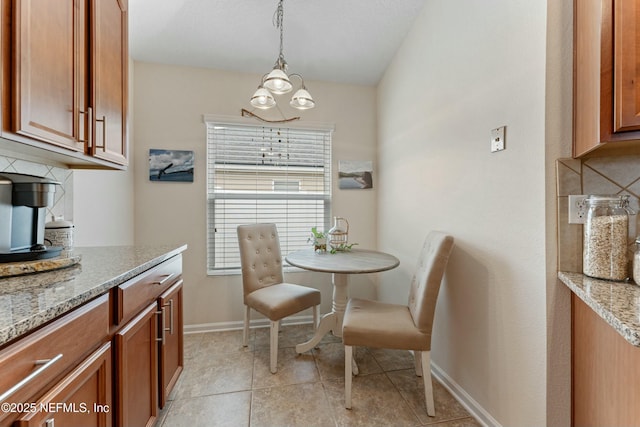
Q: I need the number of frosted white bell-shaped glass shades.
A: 3